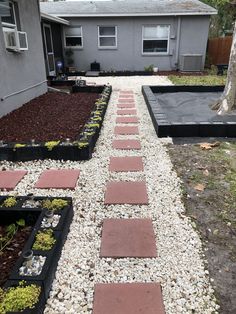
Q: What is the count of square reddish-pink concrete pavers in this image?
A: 14